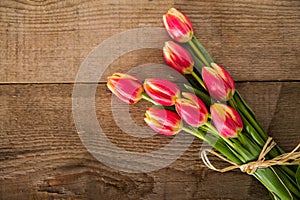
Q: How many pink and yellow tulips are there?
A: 8